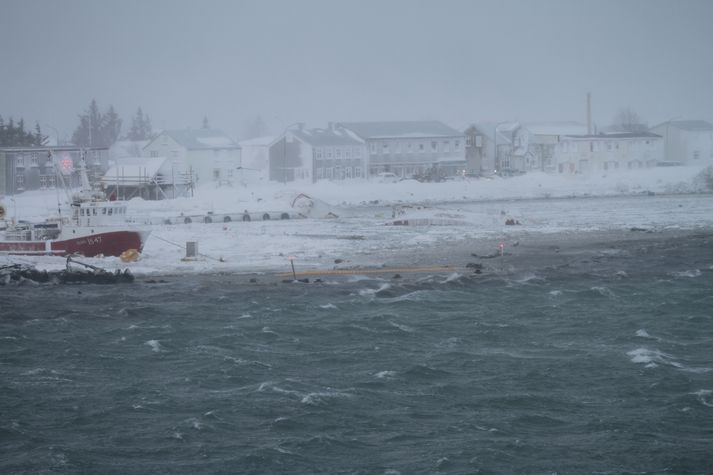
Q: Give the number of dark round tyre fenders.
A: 7